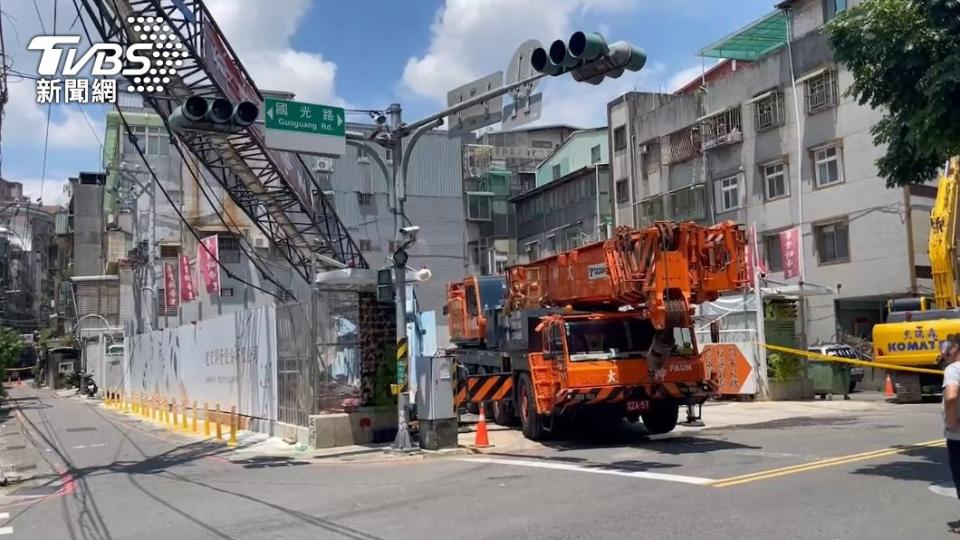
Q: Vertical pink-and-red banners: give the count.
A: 5